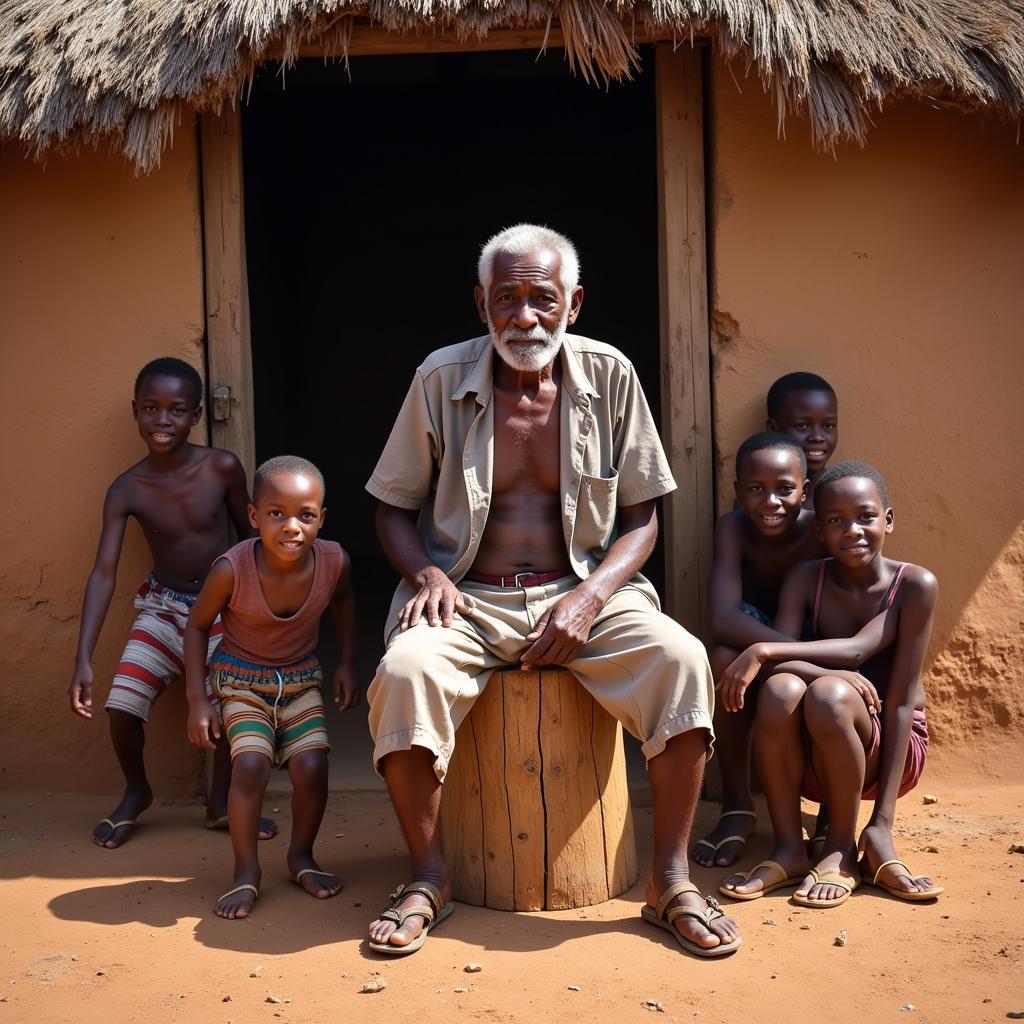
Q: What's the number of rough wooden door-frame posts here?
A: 2